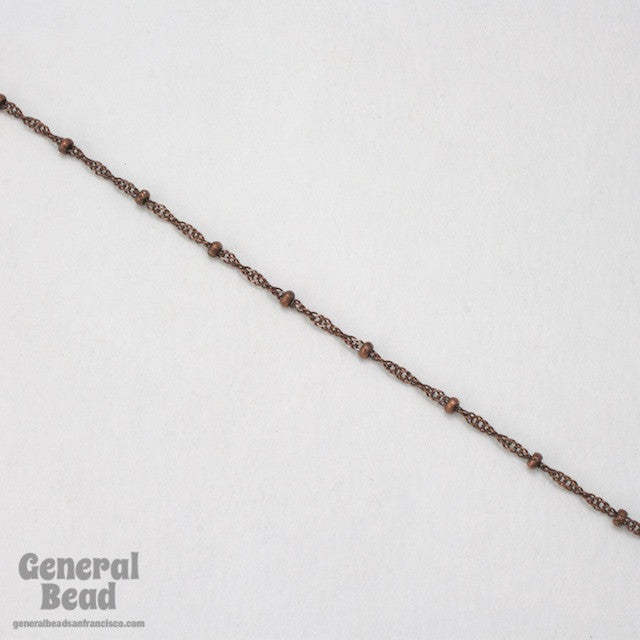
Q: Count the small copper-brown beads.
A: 9